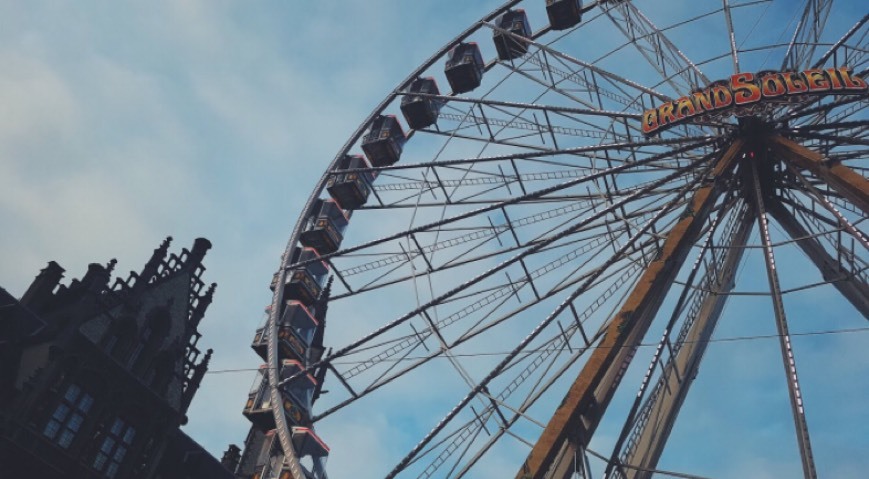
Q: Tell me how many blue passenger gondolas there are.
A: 0